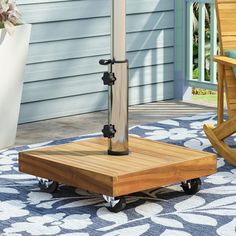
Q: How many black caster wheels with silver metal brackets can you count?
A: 3